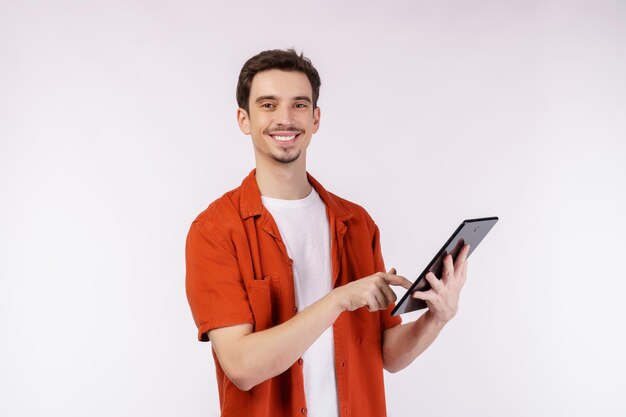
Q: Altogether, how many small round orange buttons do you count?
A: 4